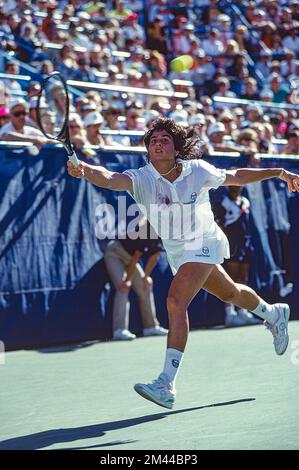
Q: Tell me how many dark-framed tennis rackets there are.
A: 1